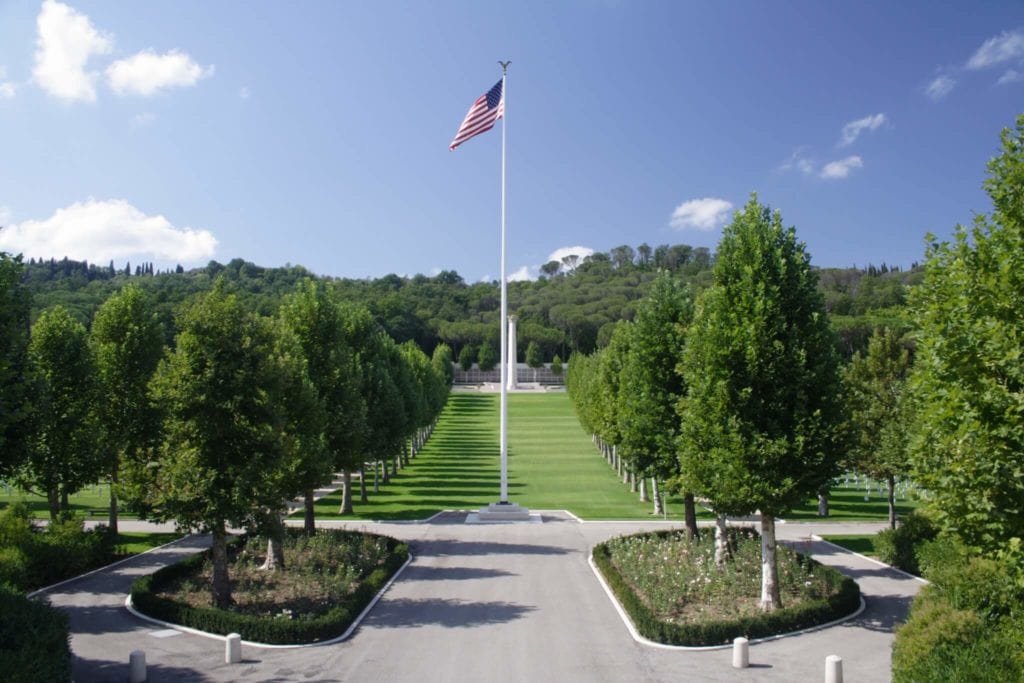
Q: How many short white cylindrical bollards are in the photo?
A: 4